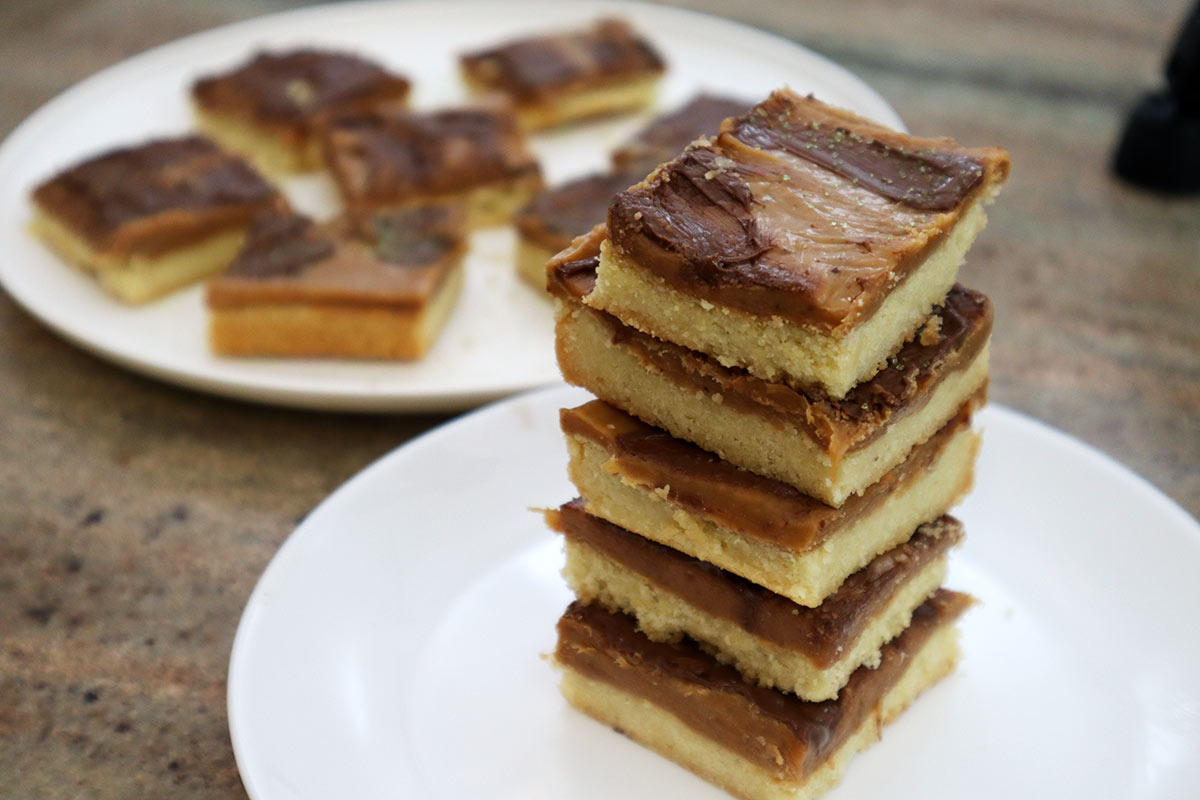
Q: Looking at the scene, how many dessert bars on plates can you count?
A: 12